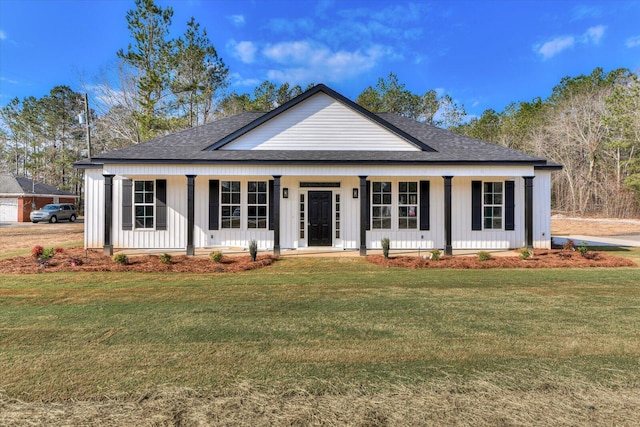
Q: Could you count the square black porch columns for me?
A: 6